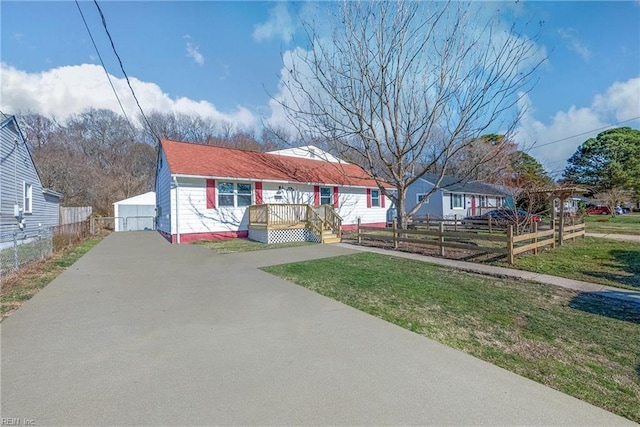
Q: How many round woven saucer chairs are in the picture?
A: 0